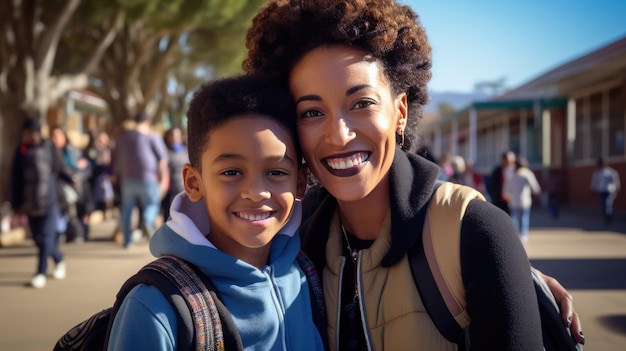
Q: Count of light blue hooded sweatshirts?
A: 1